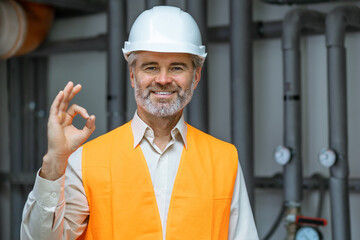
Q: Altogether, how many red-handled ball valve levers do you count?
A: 1